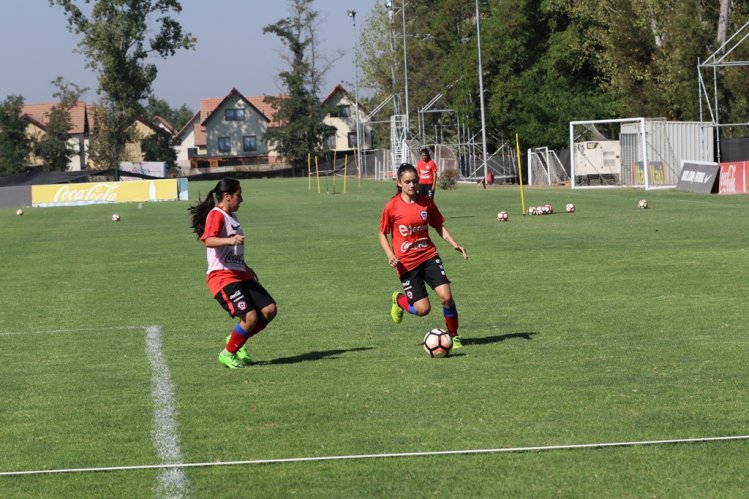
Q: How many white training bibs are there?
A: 1